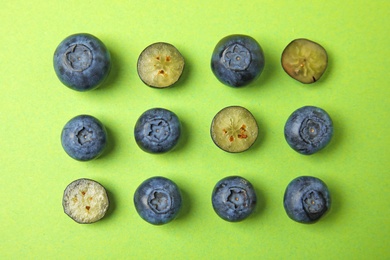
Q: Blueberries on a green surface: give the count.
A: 12